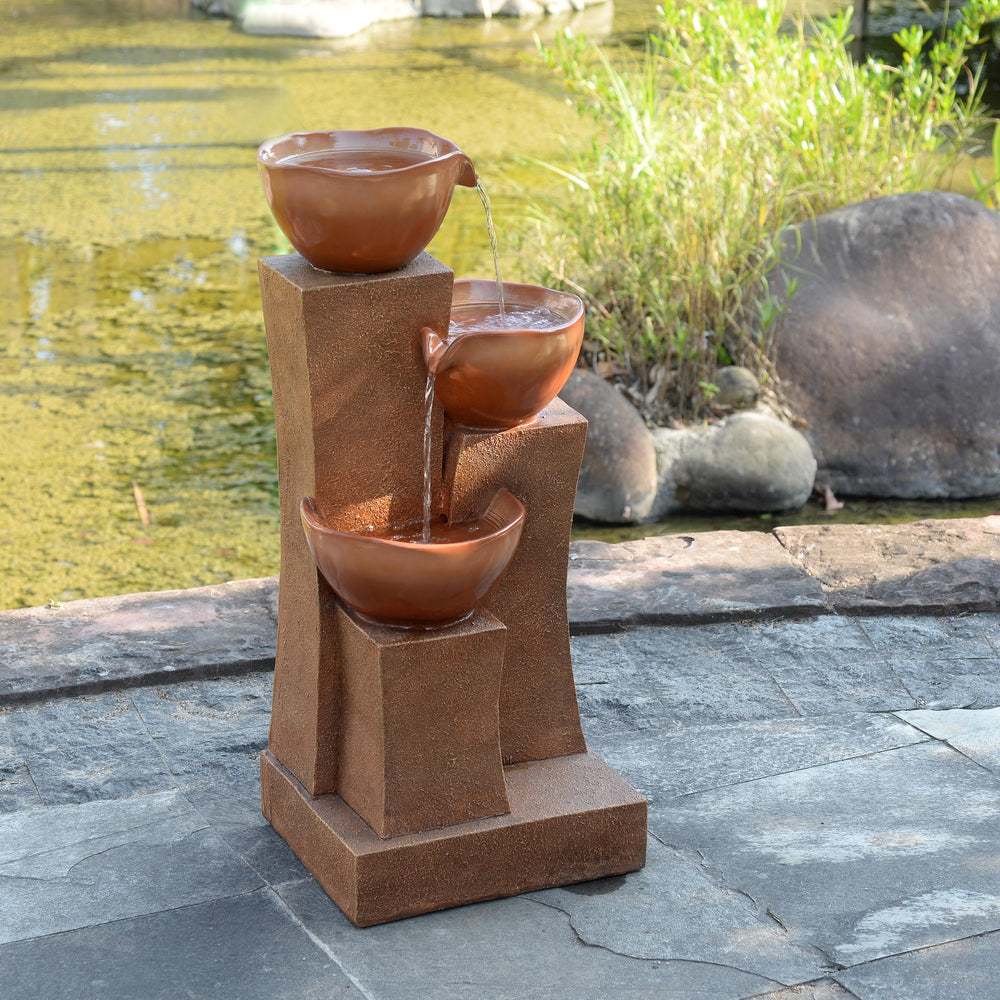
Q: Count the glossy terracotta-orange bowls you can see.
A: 3